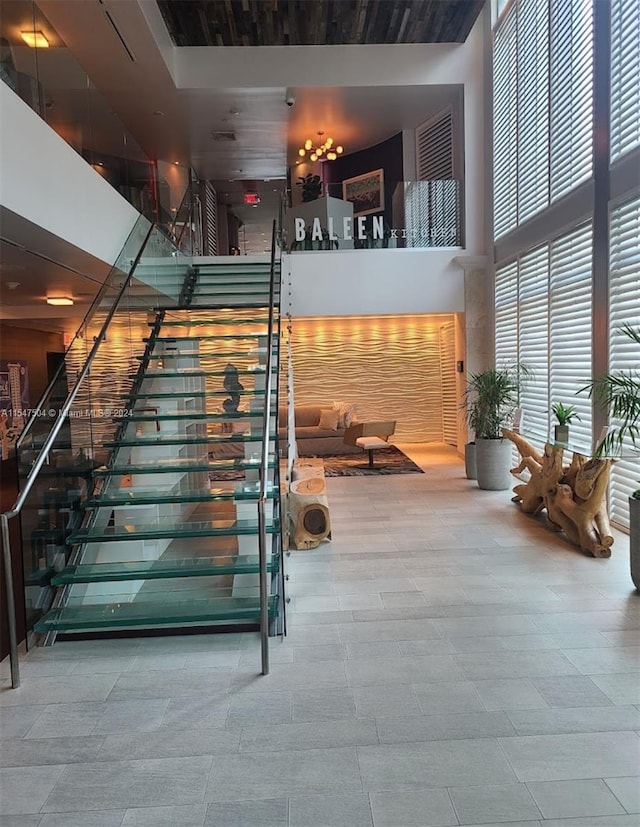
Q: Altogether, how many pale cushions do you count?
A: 2